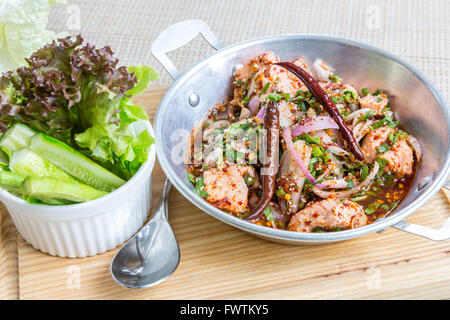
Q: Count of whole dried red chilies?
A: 2